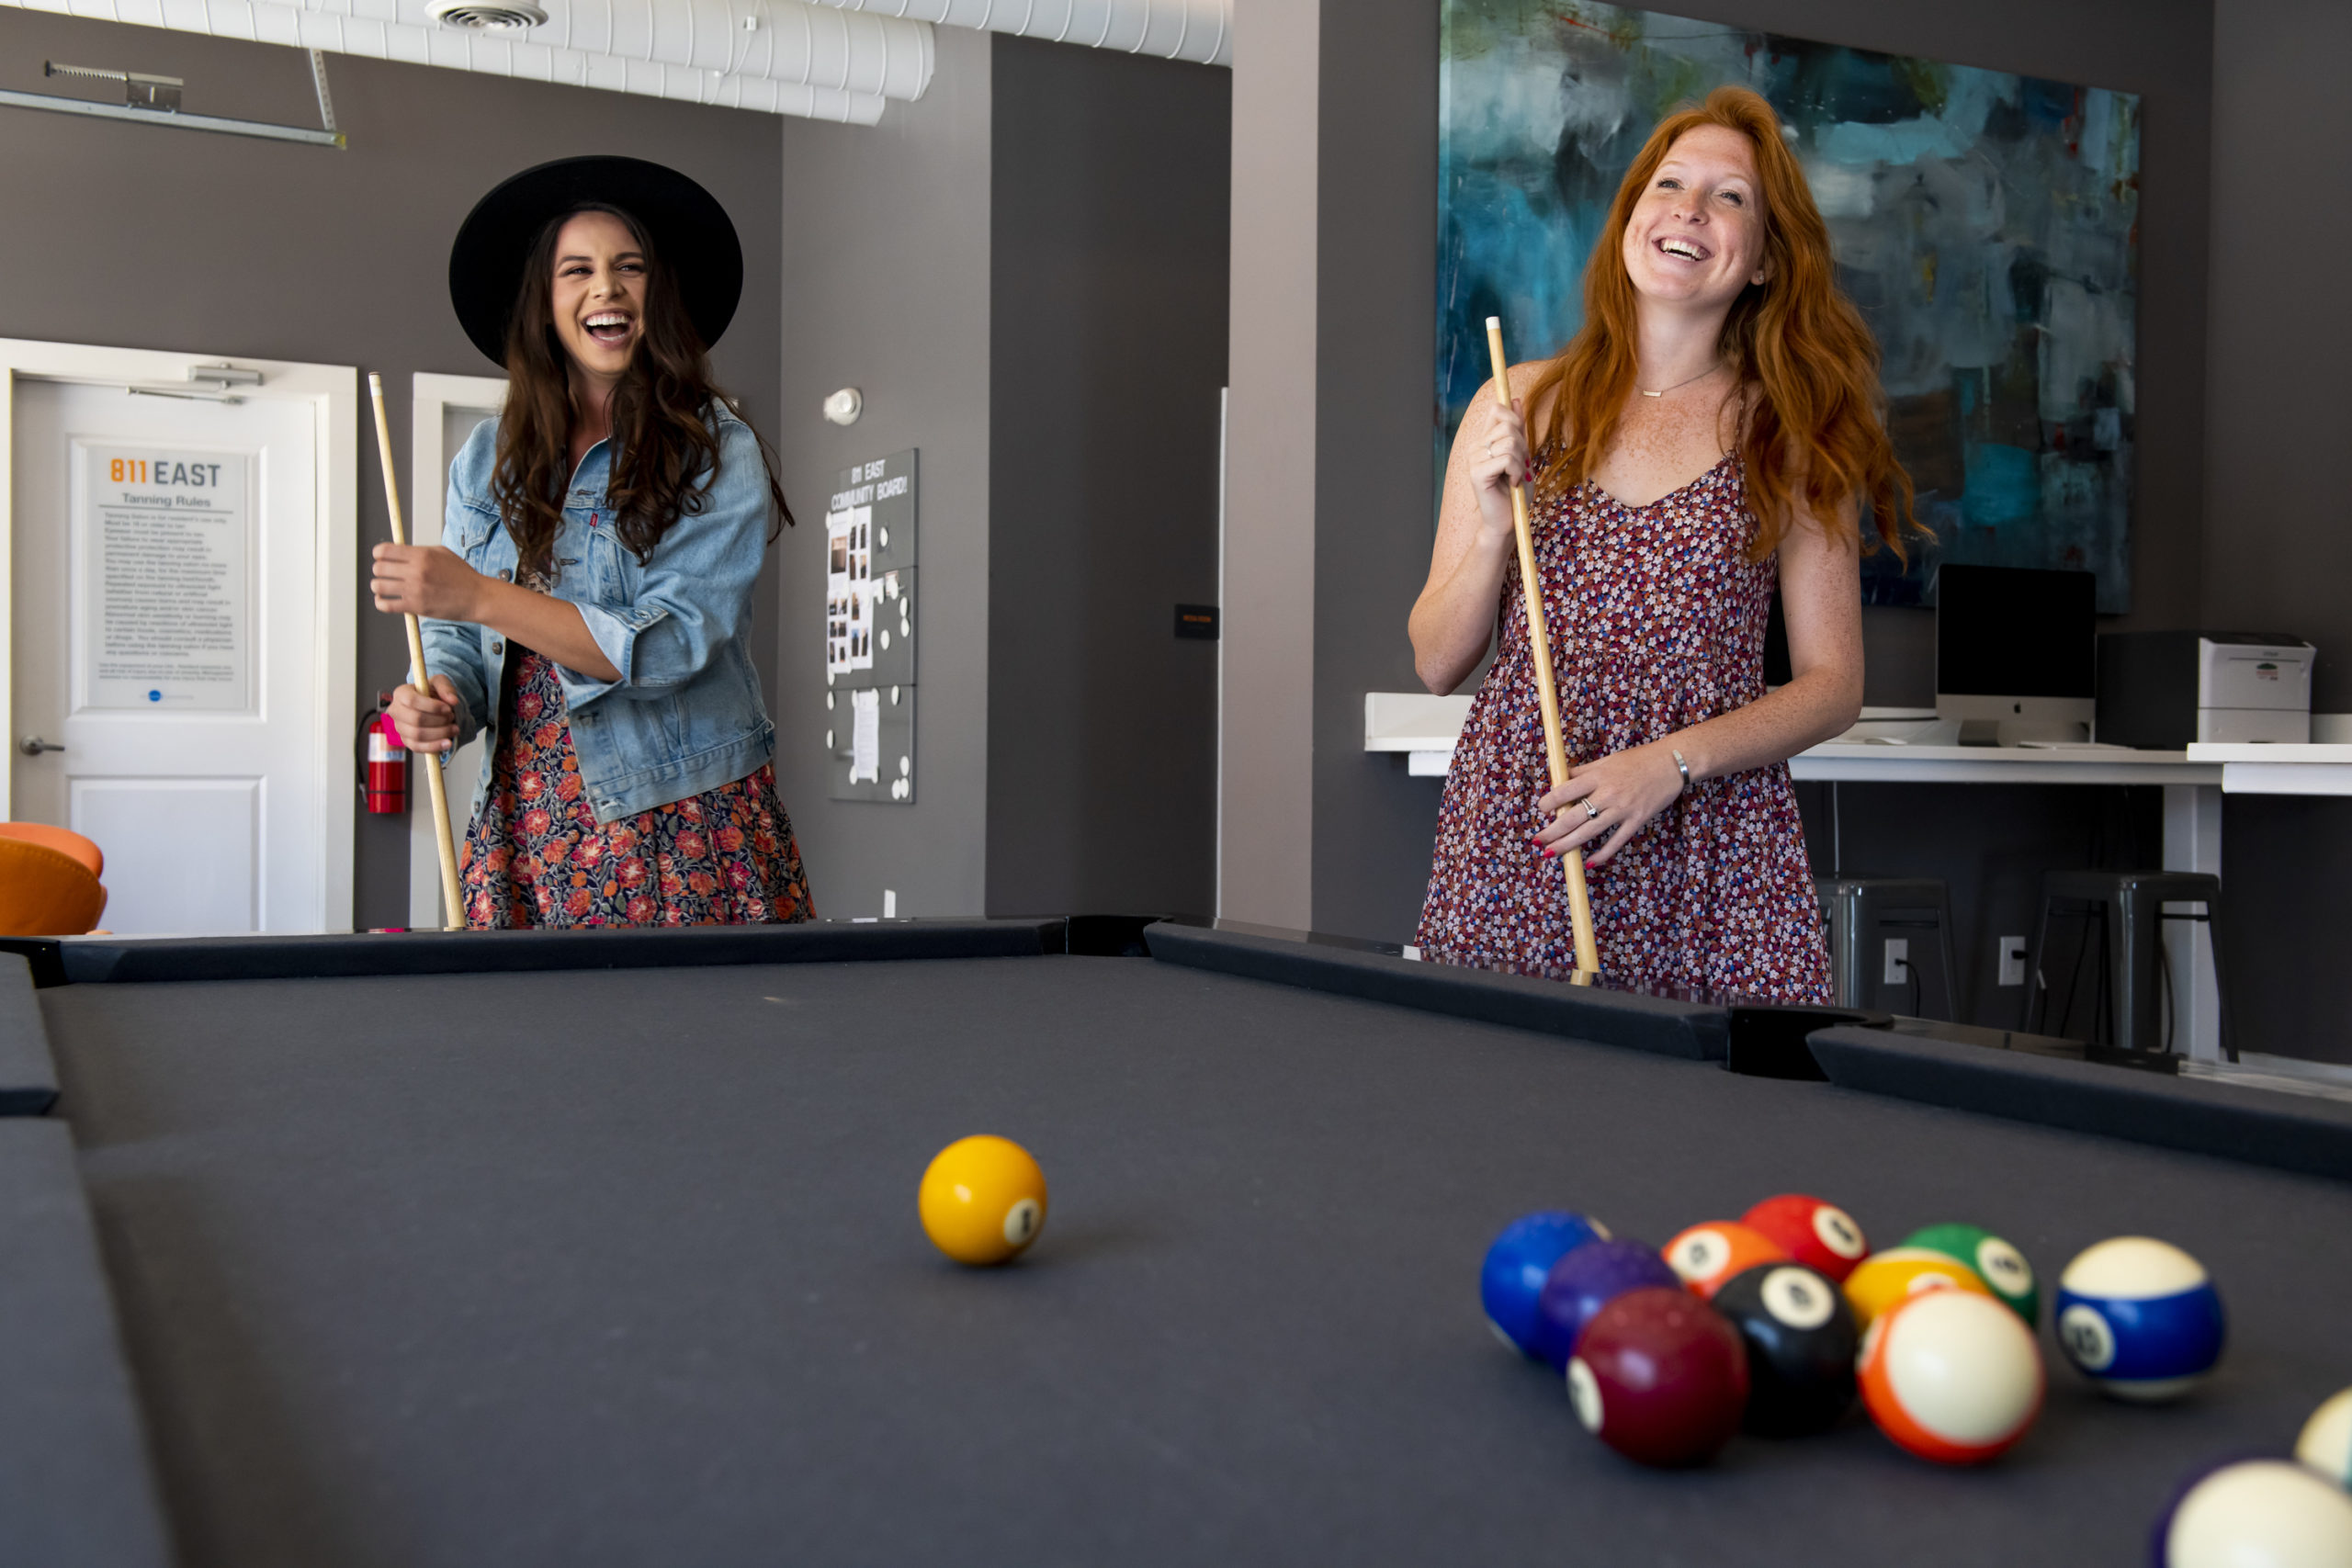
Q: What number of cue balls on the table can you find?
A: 0